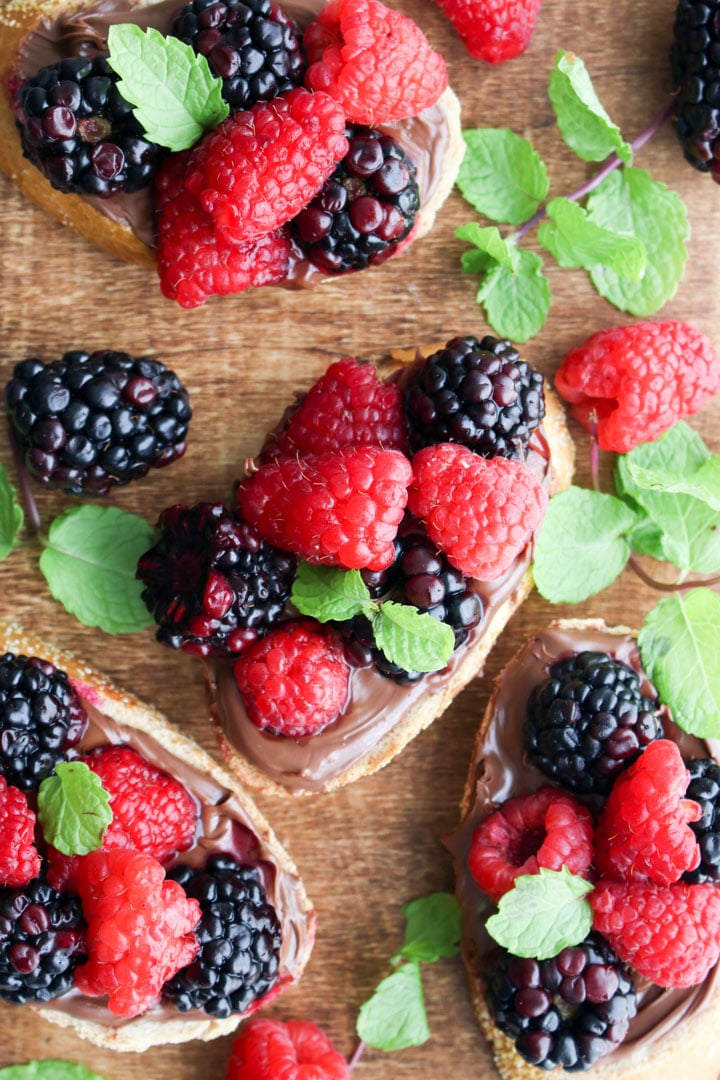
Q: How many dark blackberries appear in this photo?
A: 14